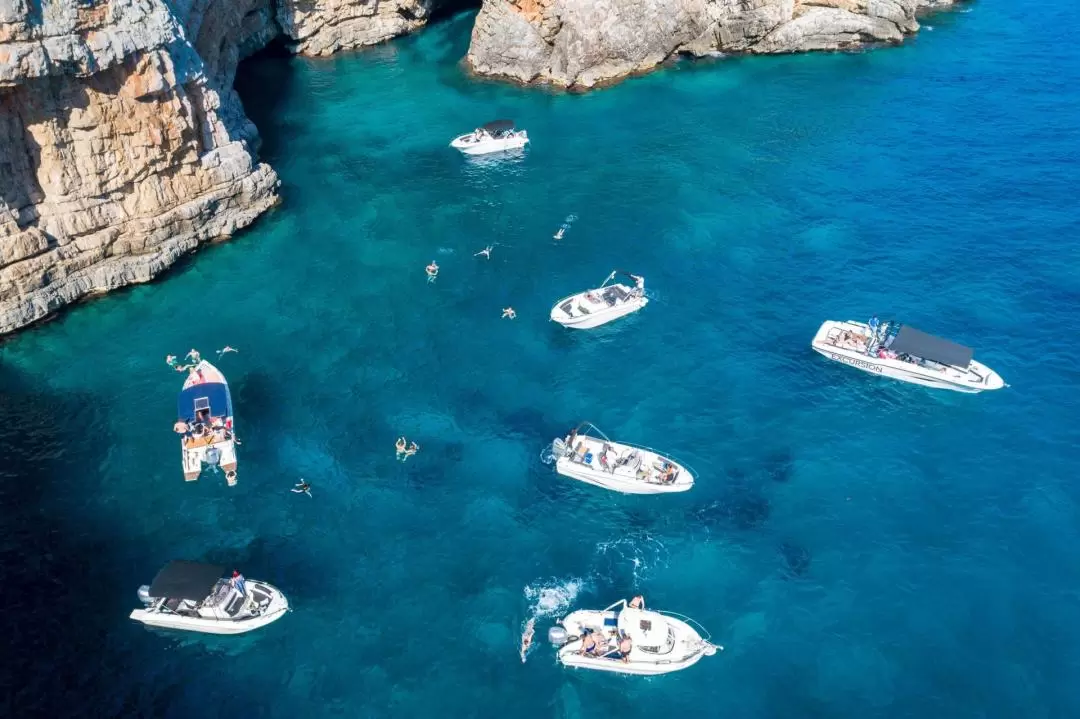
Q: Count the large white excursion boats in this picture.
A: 1